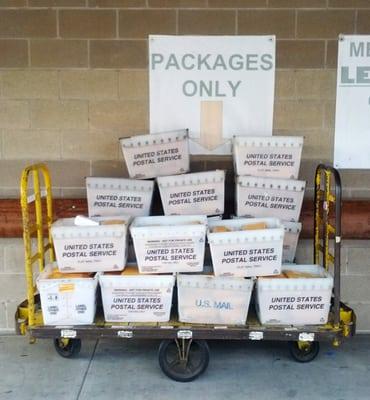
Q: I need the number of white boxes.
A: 13